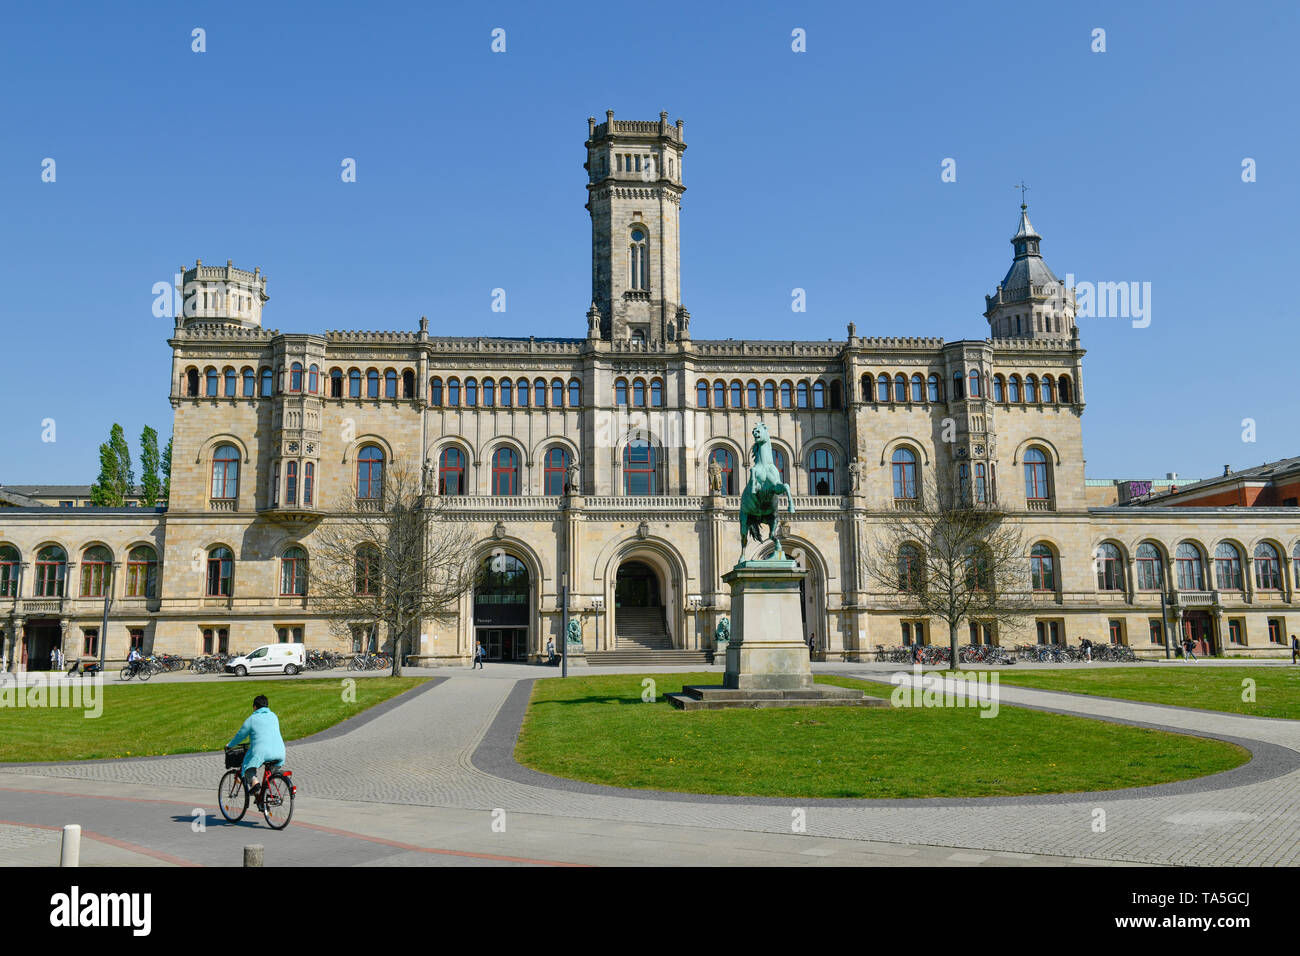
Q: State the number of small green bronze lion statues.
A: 2